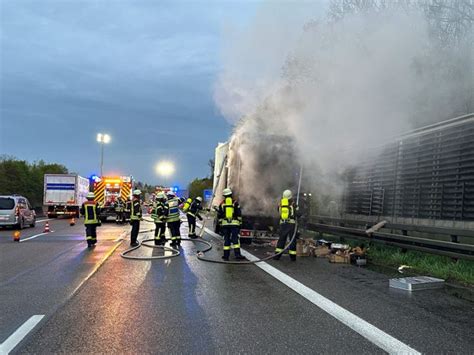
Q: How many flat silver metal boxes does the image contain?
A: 1